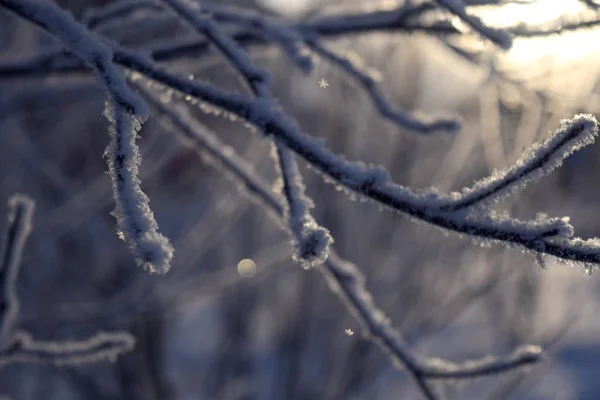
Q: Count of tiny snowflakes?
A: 2